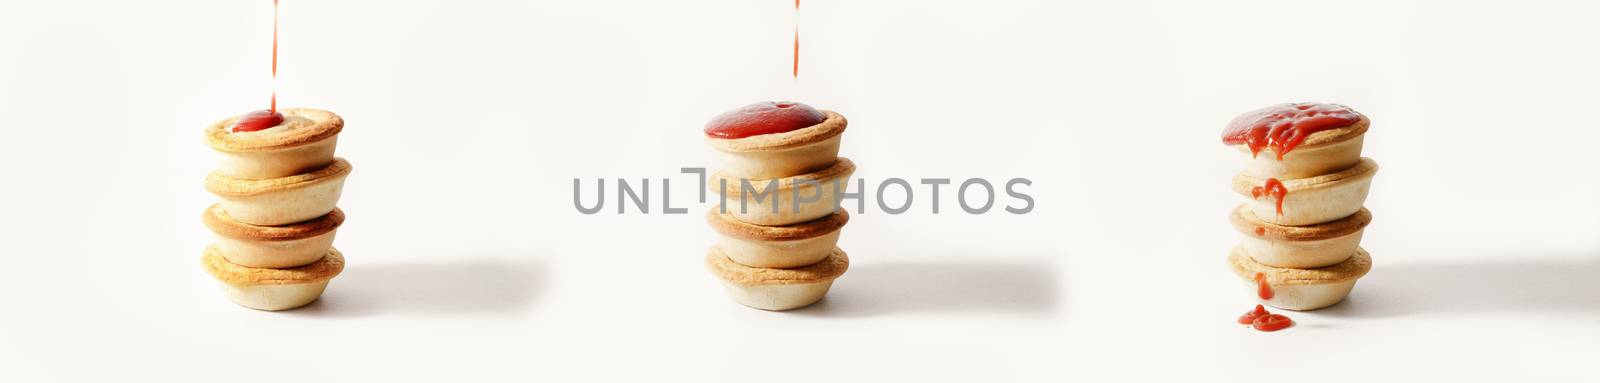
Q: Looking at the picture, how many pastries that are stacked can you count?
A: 12